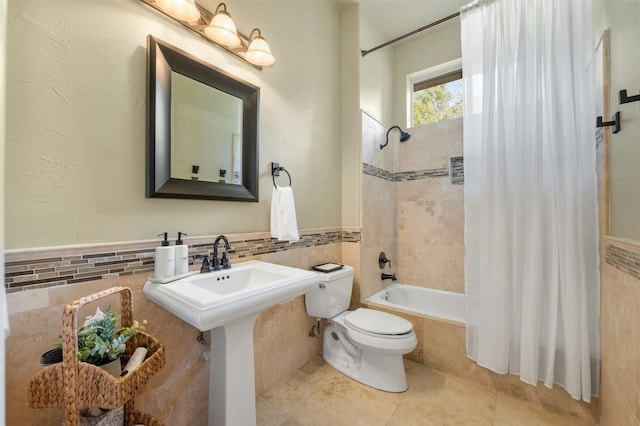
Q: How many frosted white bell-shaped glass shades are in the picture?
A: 3